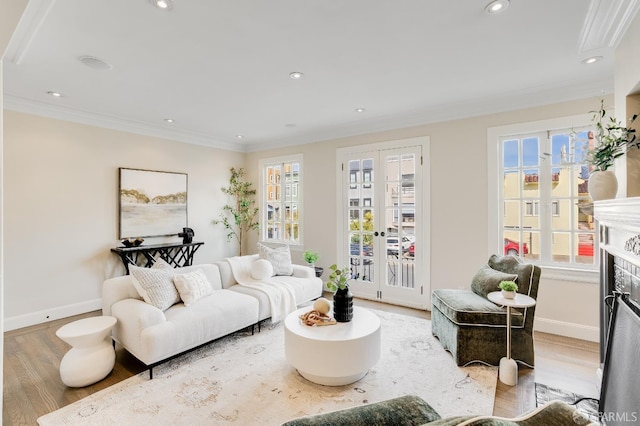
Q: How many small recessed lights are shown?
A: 8